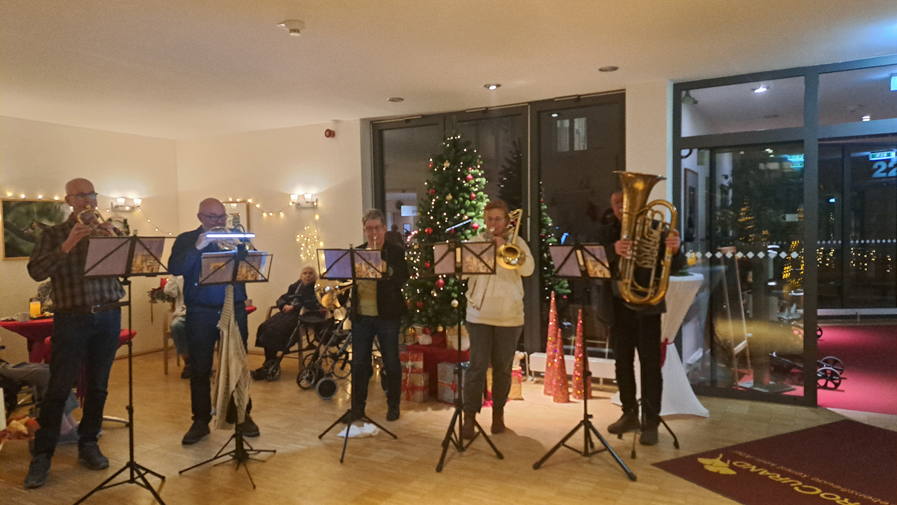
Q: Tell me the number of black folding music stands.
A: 5